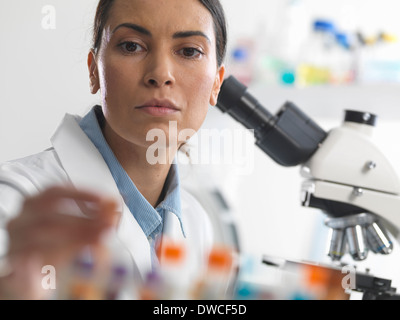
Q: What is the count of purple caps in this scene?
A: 3